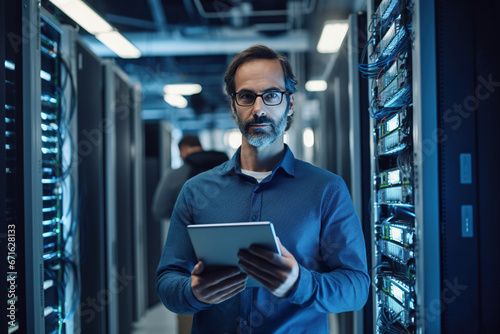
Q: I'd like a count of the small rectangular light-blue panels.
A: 2